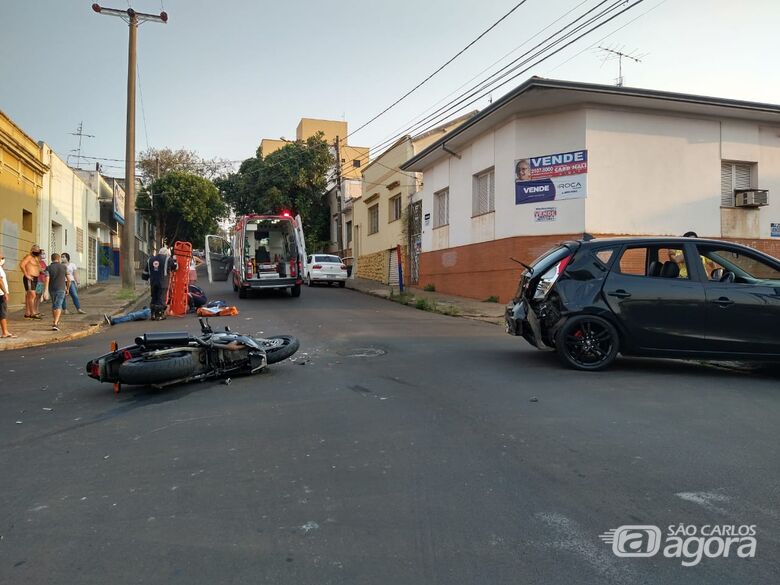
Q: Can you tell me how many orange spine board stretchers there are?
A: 1